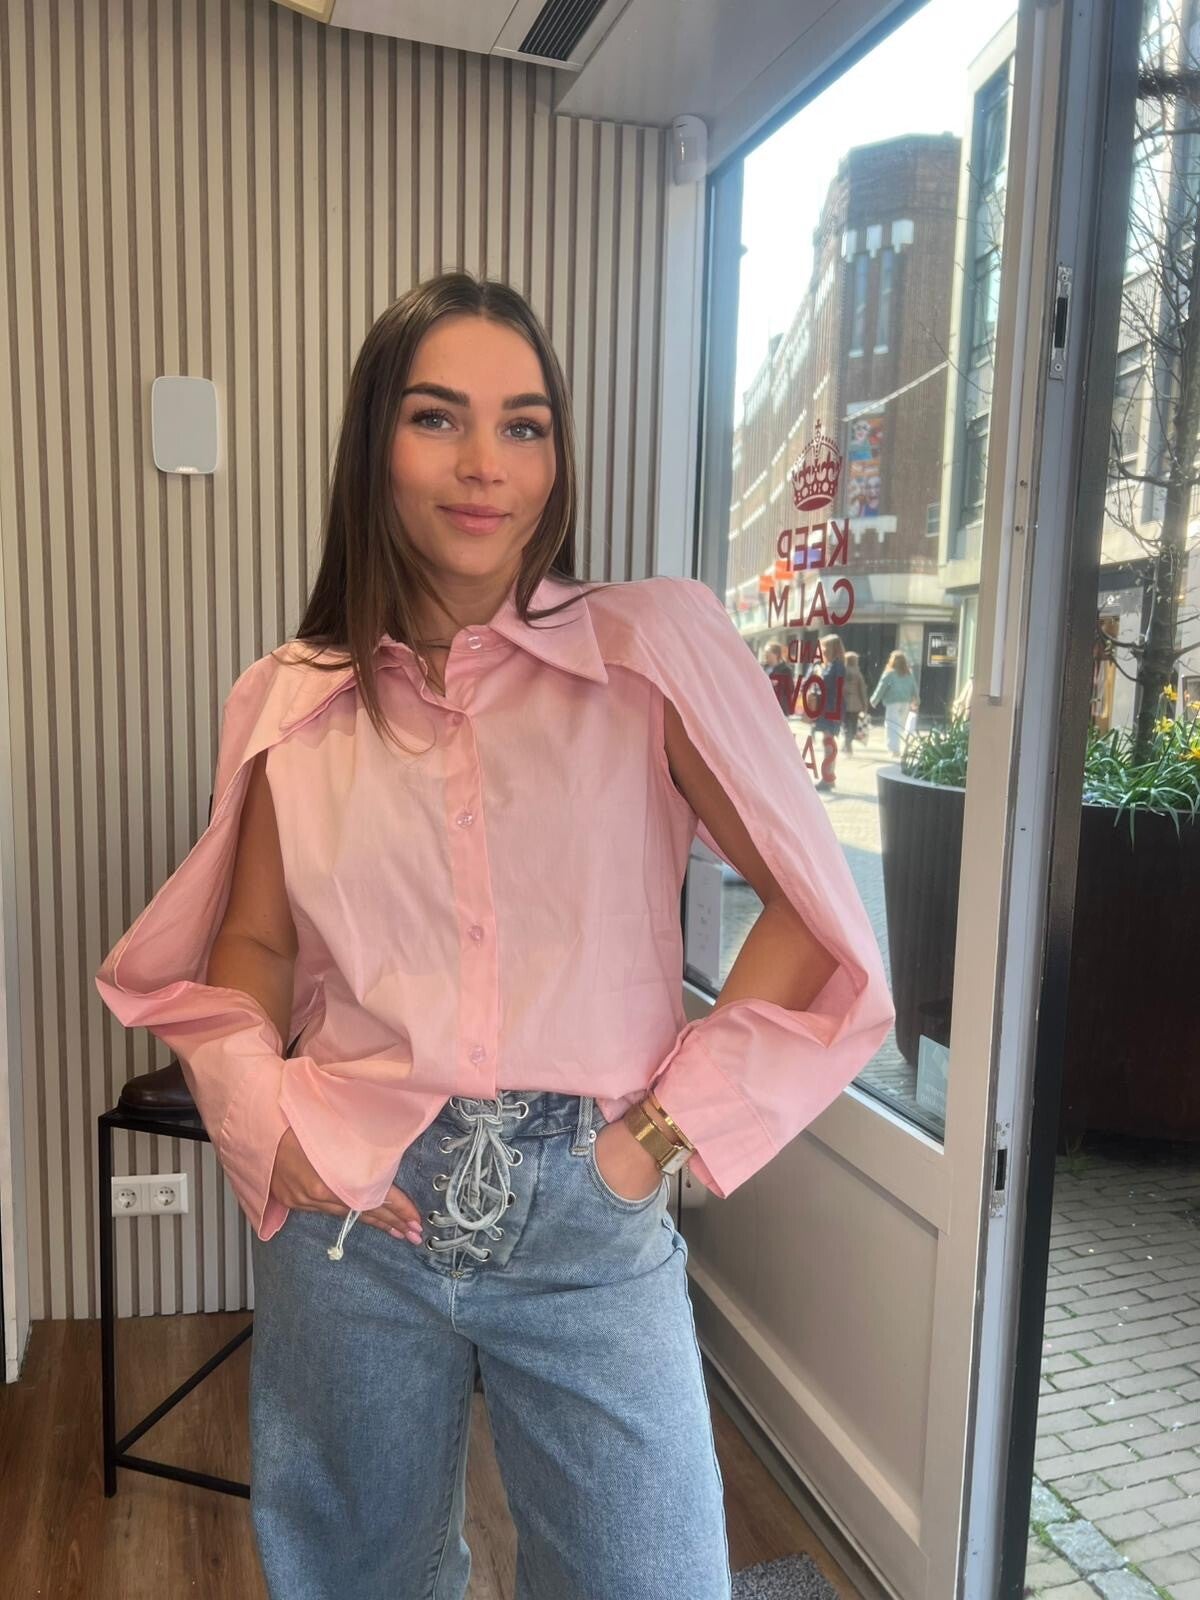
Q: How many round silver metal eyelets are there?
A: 10